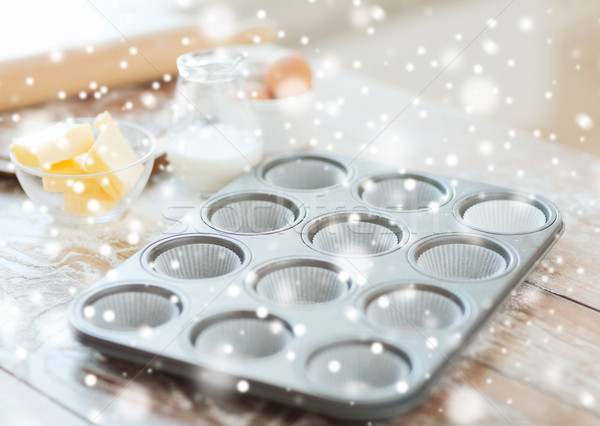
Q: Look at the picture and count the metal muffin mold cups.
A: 12